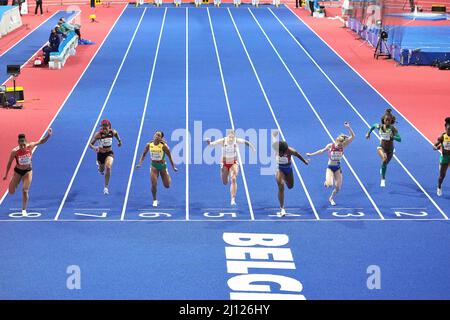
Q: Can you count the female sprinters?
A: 8